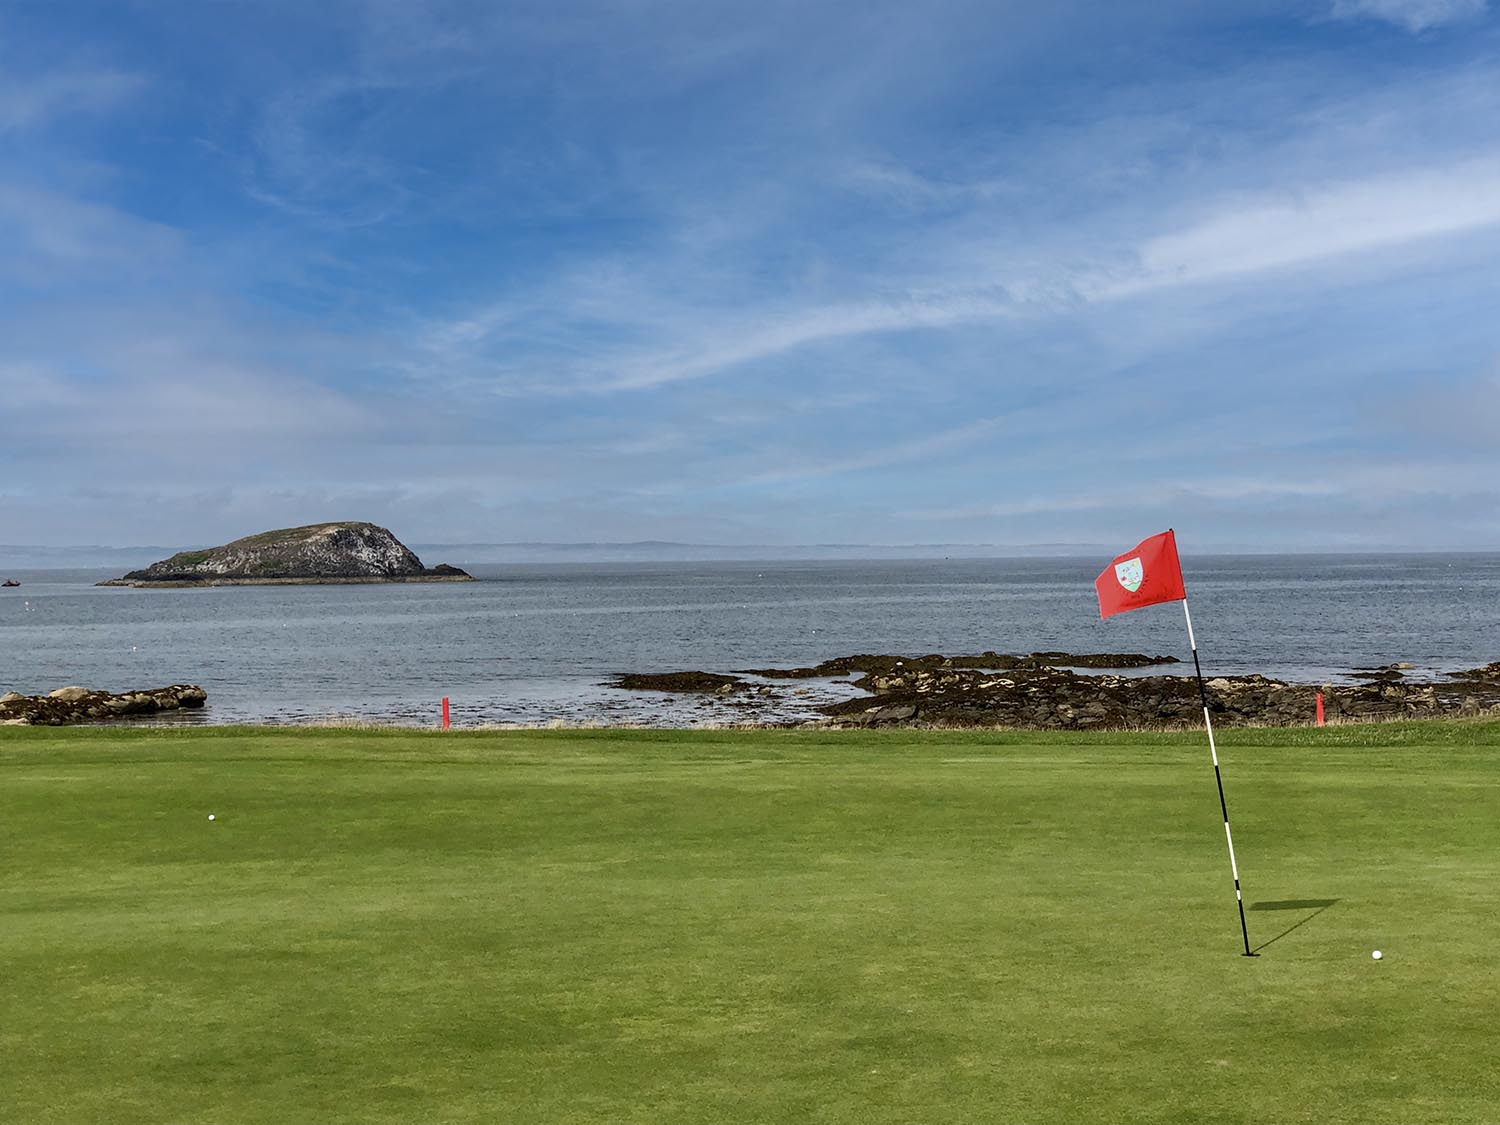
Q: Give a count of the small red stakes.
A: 2